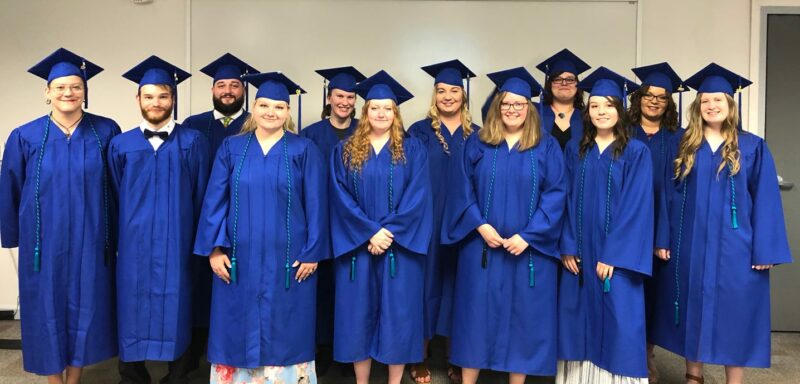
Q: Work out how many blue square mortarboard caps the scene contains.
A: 12